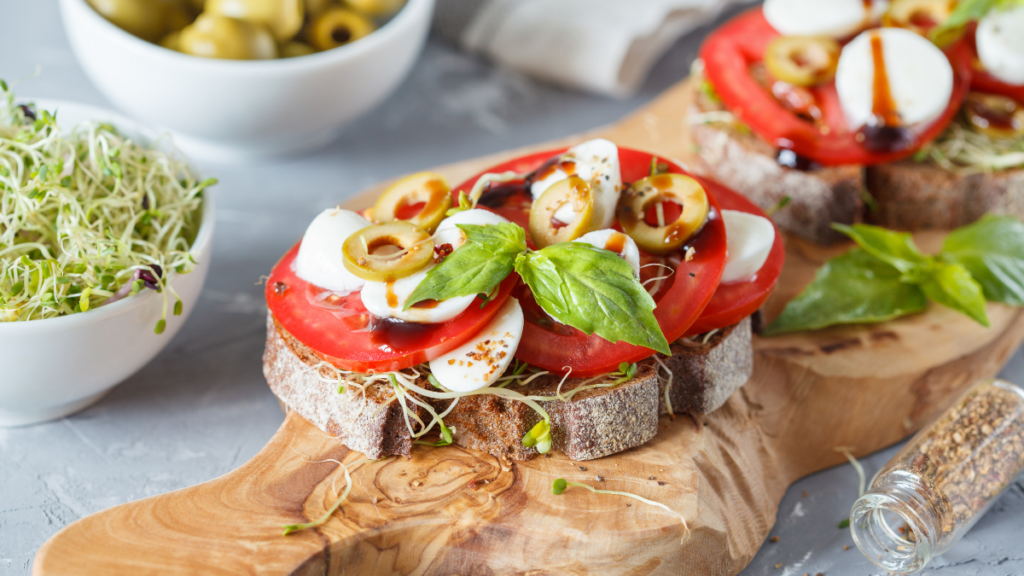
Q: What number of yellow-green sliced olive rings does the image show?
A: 7